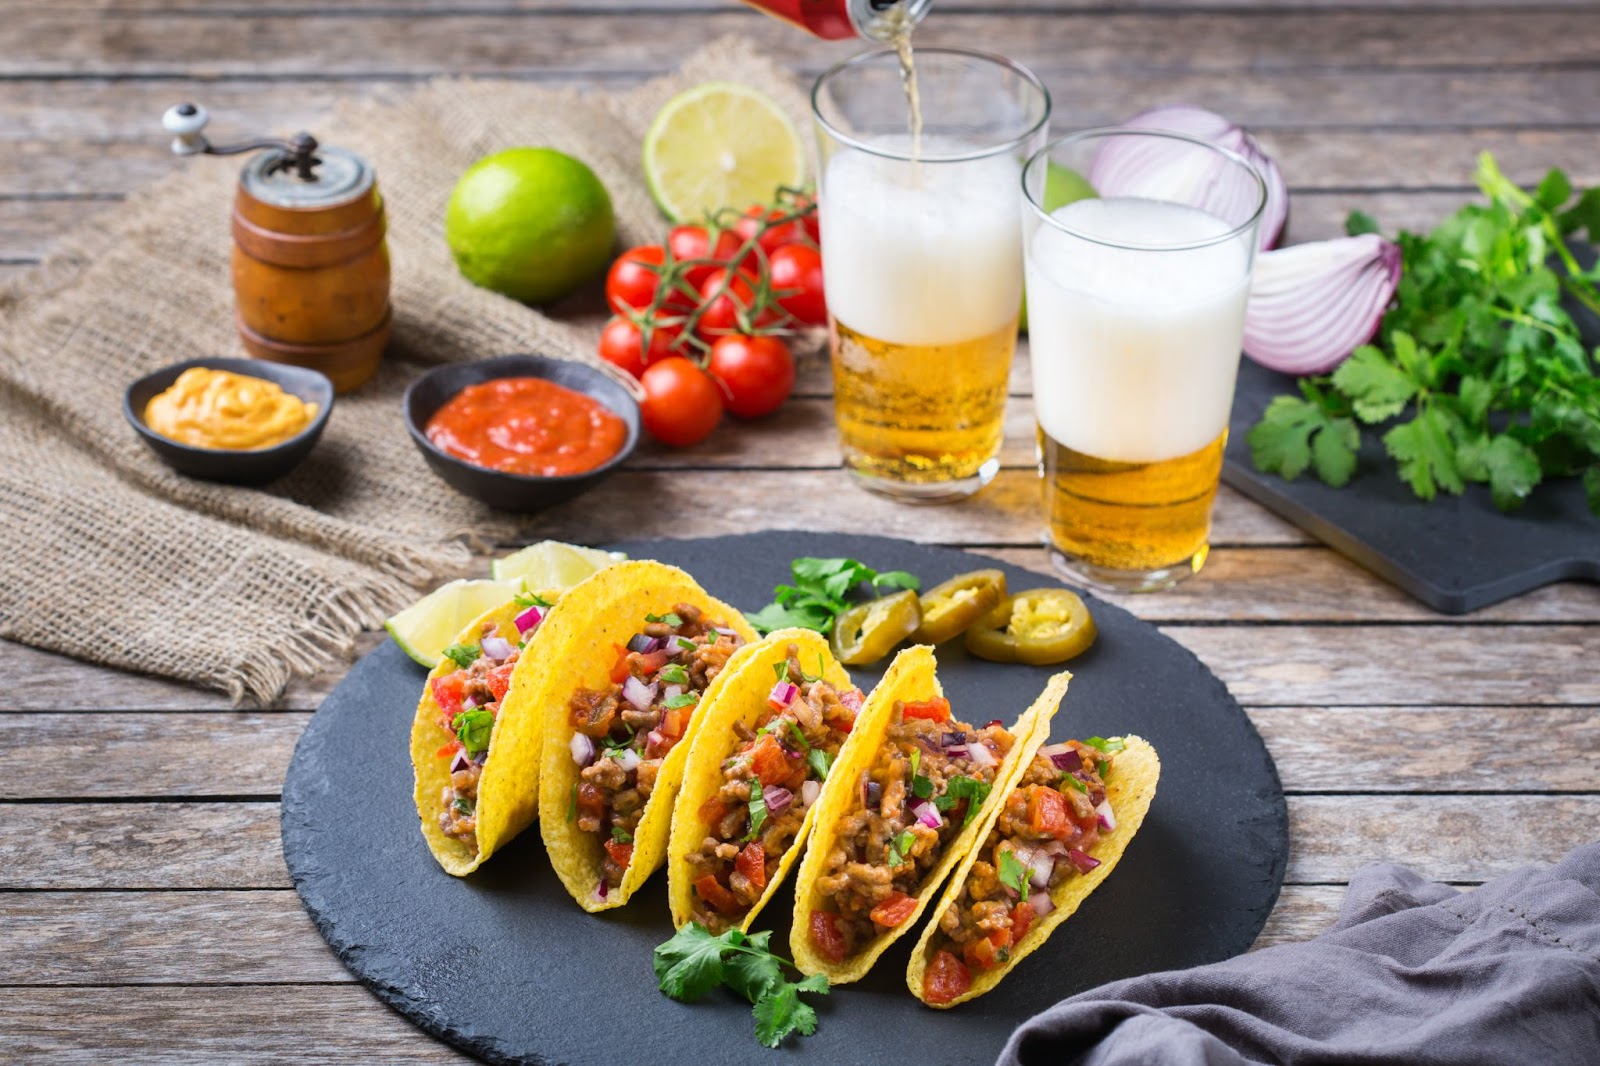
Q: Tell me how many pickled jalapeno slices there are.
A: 3